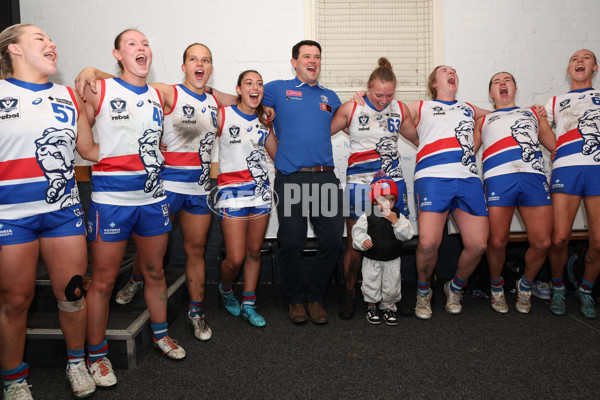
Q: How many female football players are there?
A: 8